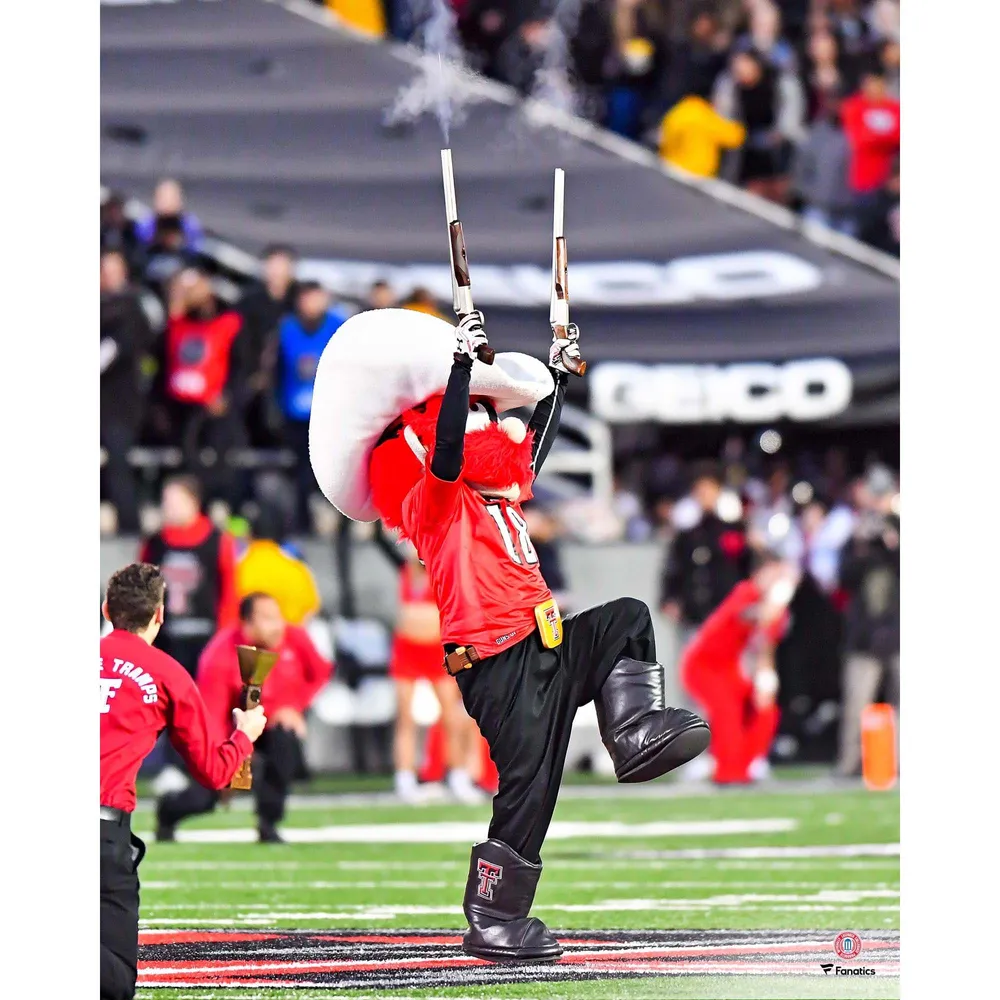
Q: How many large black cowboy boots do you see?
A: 2